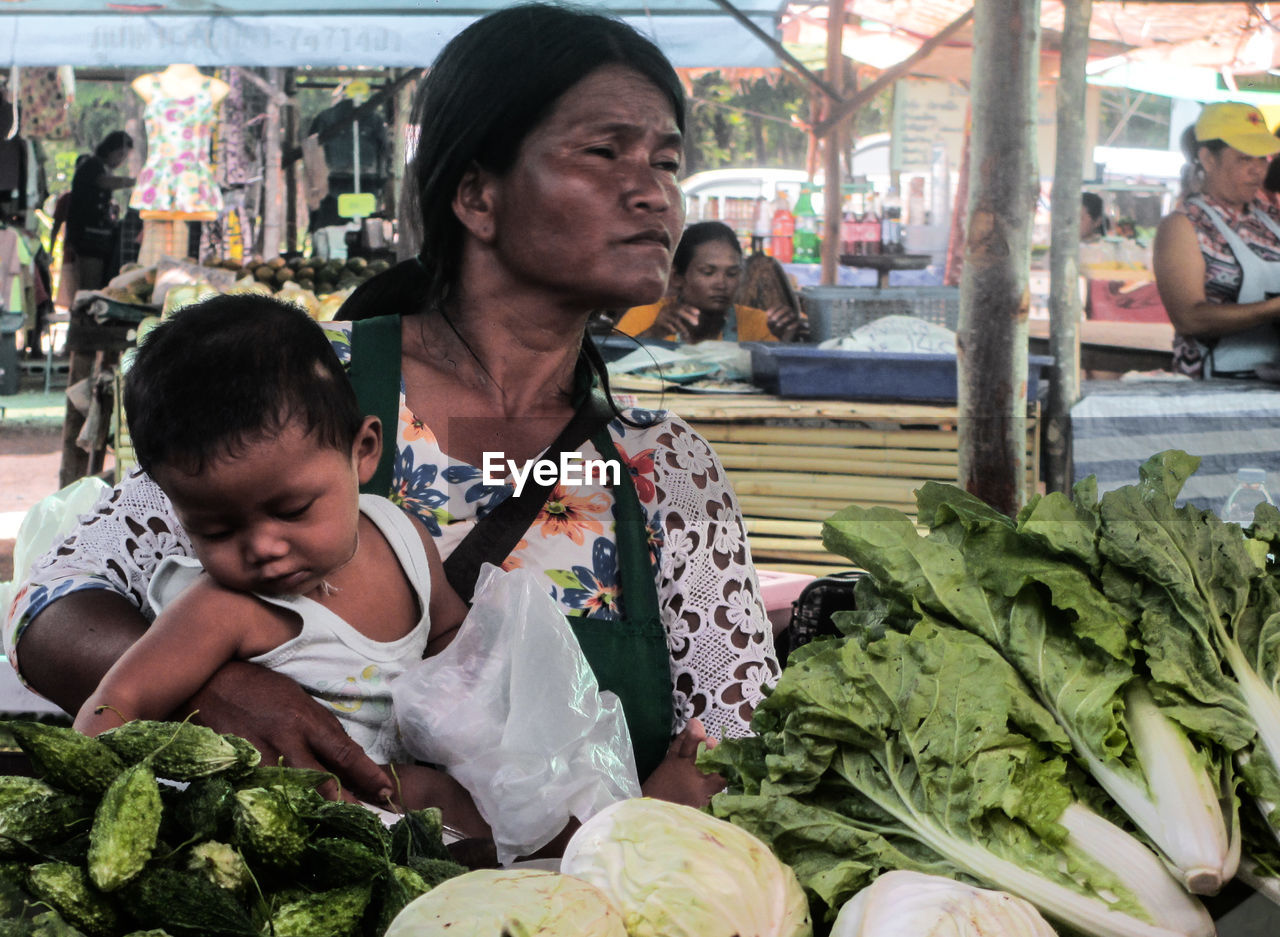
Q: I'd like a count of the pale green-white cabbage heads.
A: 3